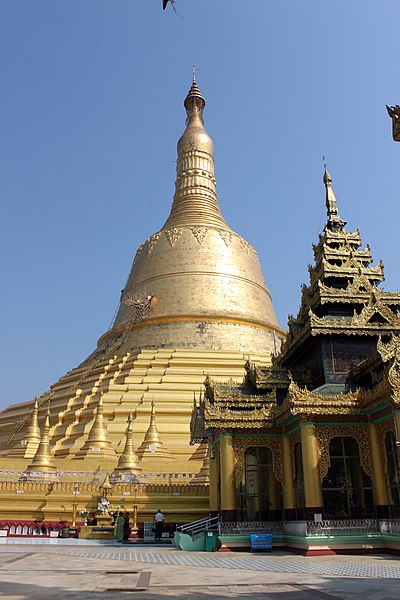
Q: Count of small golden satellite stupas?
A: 5